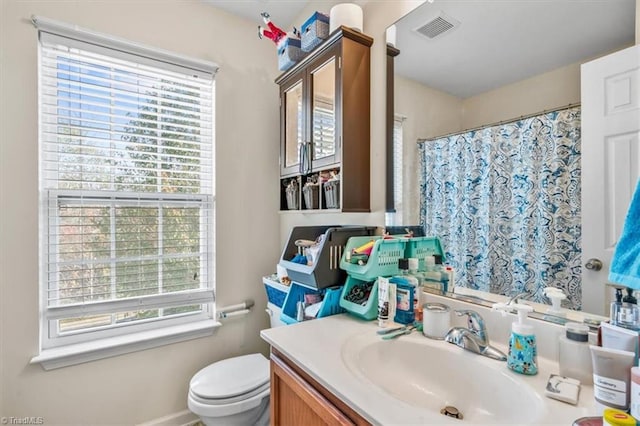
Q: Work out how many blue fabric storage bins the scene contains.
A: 2